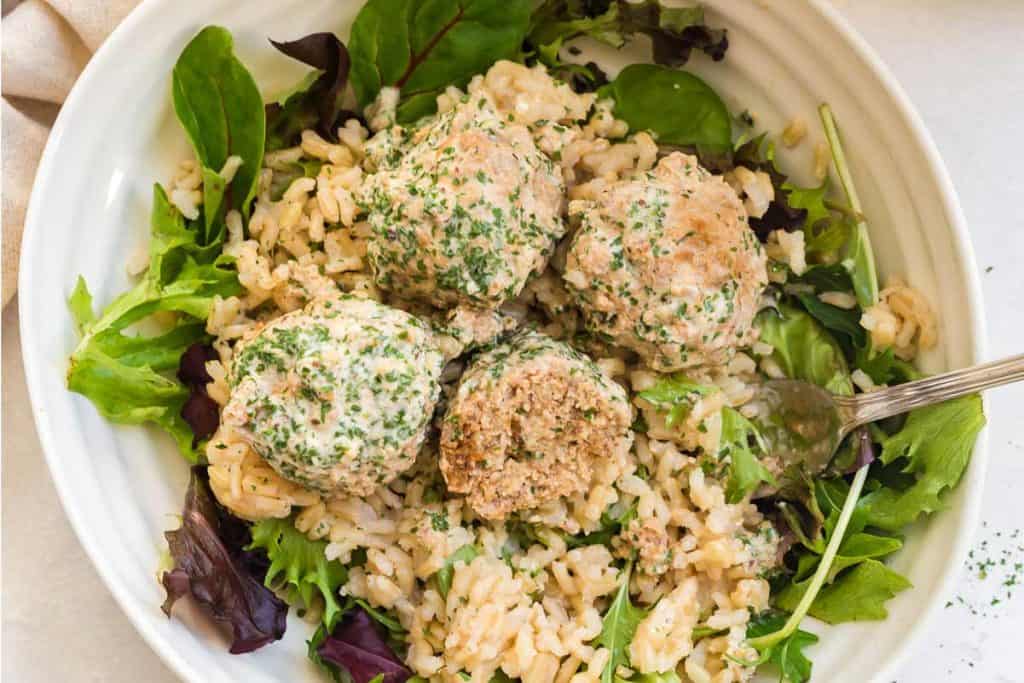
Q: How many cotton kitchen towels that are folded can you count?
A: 1